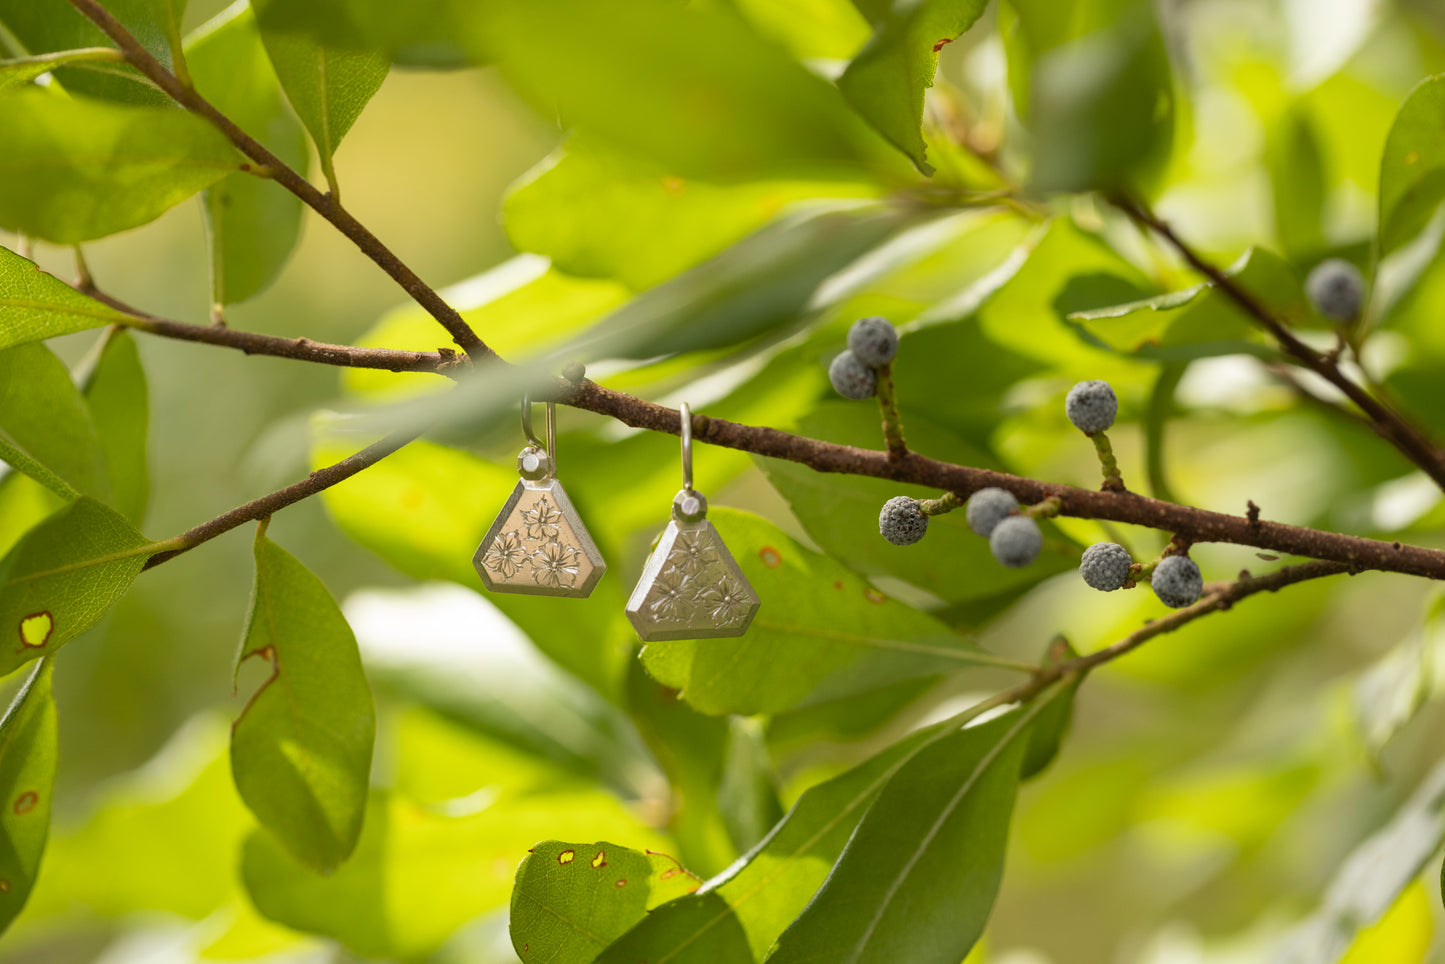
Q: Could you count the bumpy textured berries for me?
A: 9